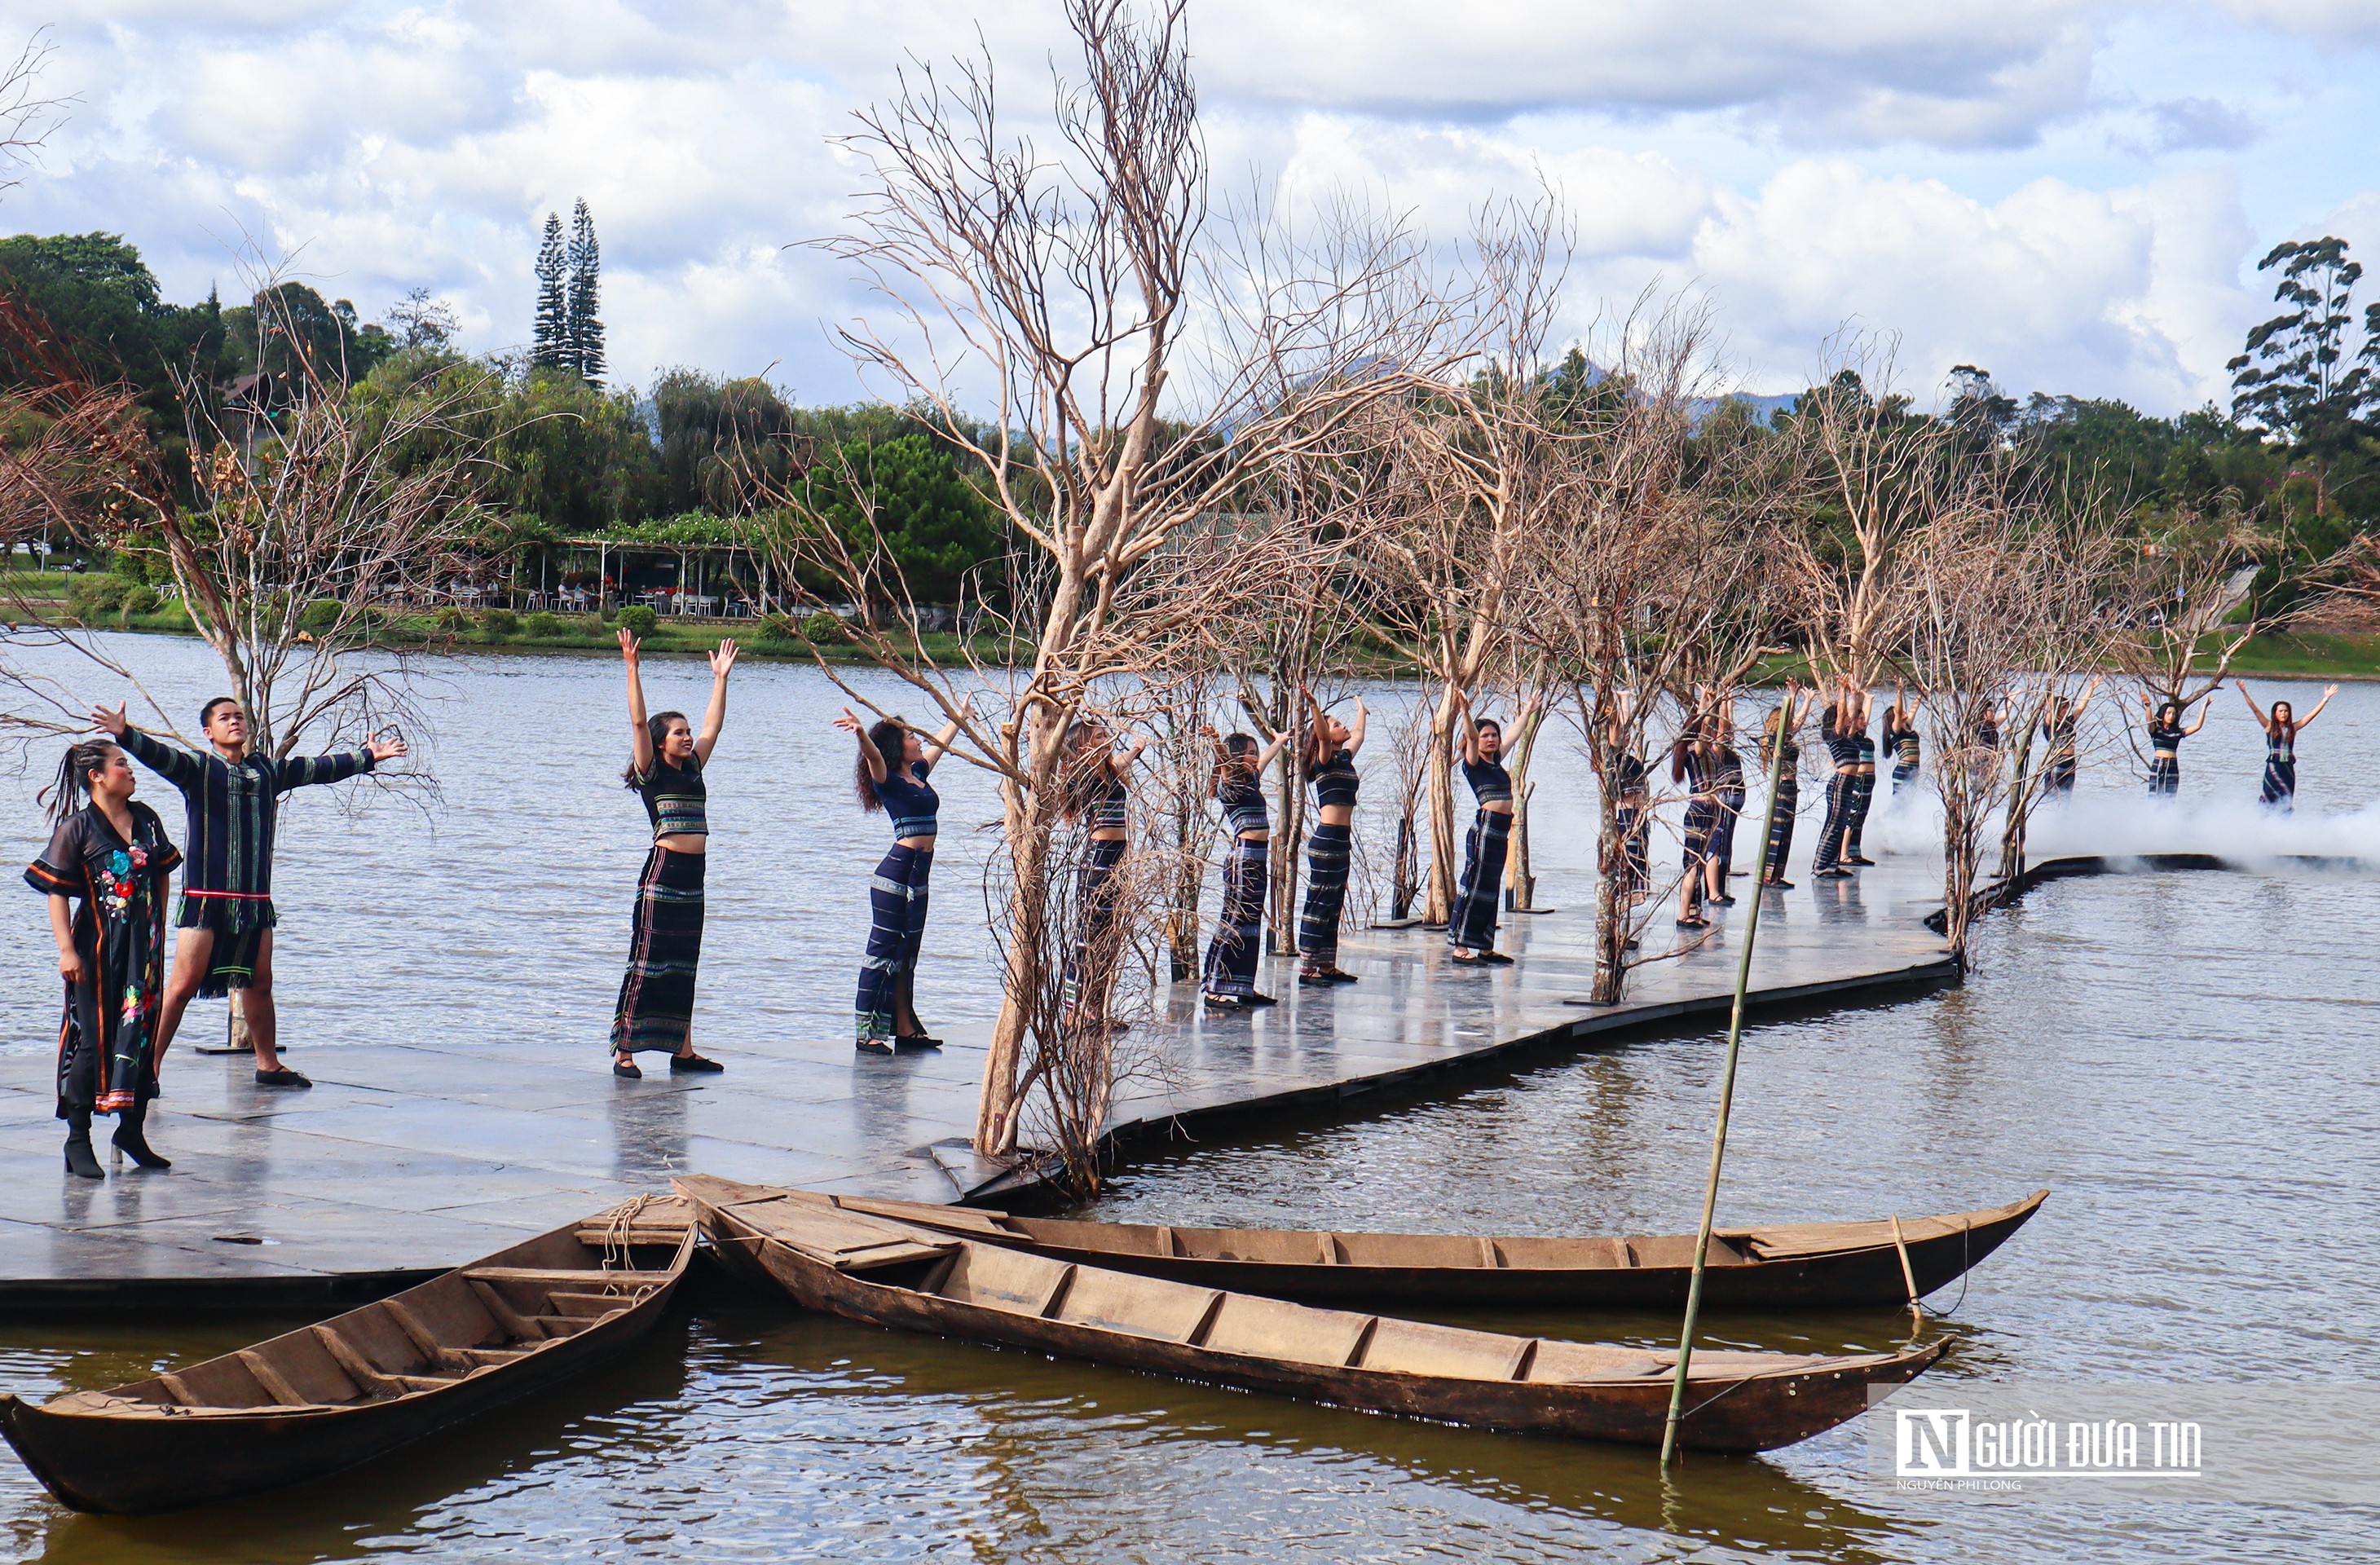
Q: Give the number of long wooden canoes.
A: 3